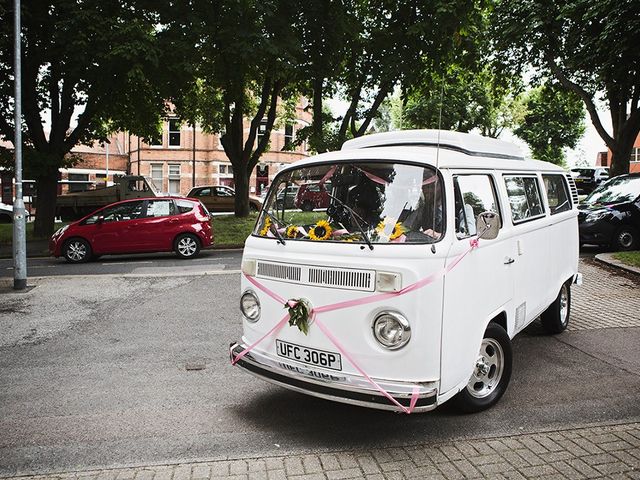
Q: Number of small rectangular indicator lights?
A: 2